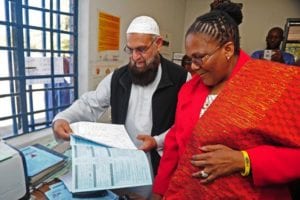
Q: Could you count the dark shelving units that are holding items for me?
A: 1